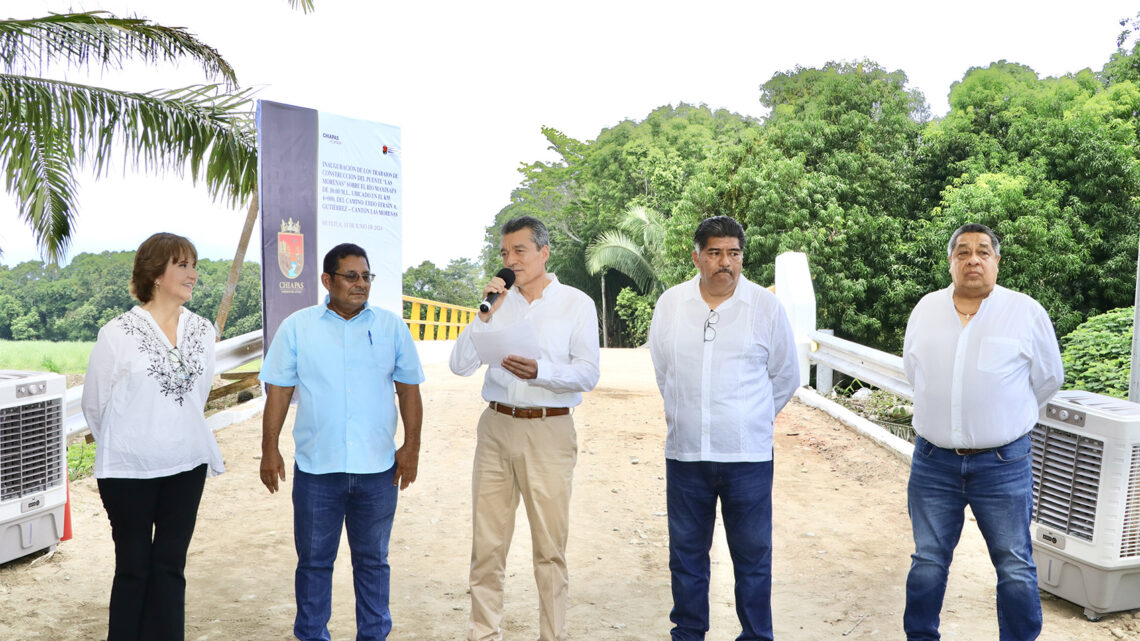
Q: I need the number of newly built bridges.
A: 1